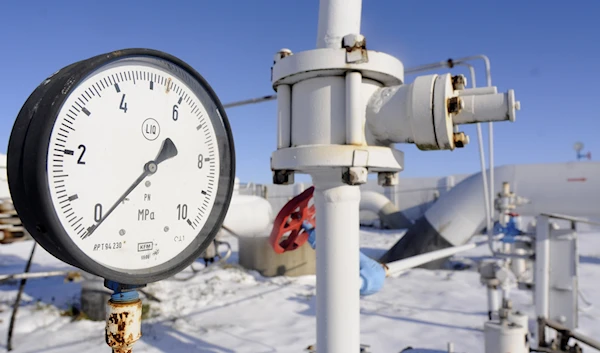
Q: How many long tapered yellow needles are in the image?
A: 0